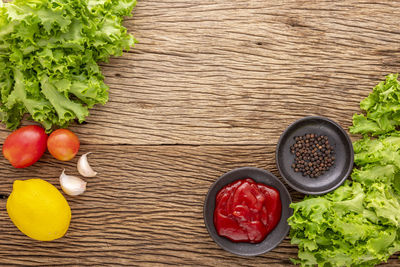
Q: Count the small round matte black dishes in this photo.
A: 2